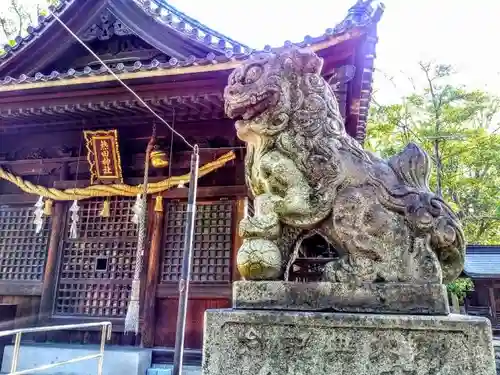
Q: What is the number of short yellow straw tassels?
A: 3